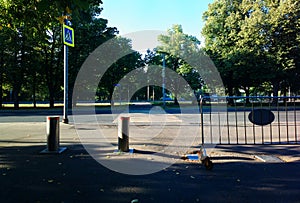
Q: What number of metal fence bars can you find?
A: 12